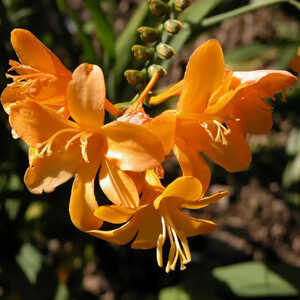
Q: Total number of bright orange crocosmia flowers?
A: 5